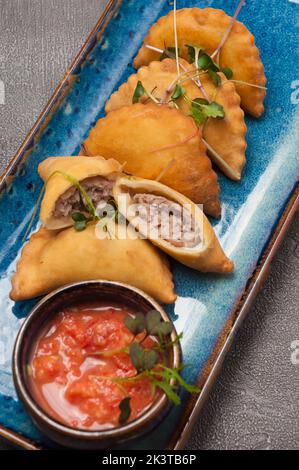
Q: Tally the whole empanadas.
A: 4